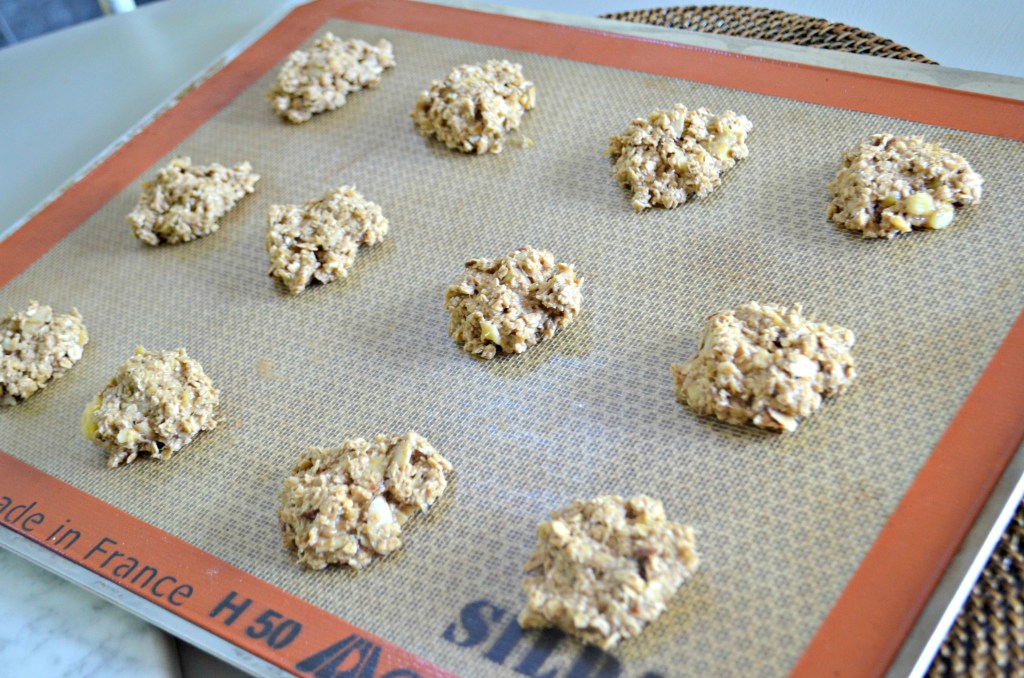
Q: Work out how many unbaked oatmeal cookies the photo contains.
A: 12